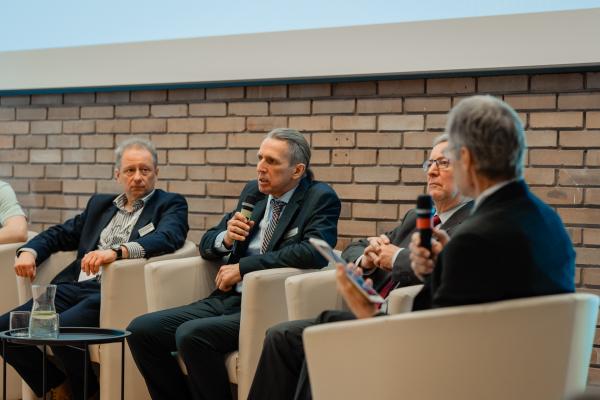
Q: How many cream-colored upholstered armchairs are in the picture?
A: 5